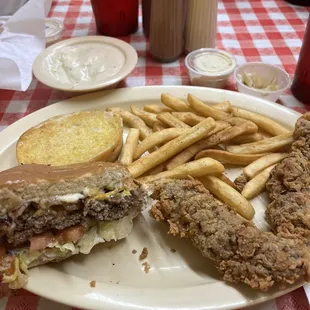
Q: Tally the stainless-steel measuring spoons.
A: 0